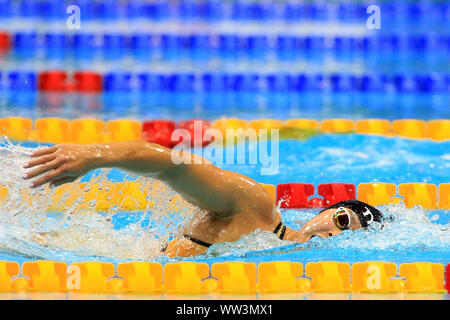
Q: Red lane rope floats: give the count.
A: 8